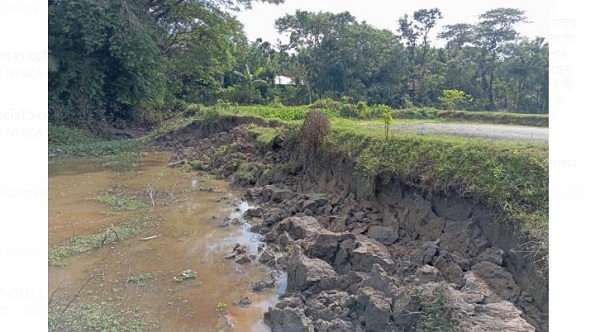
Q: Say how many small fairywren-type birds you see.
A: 0